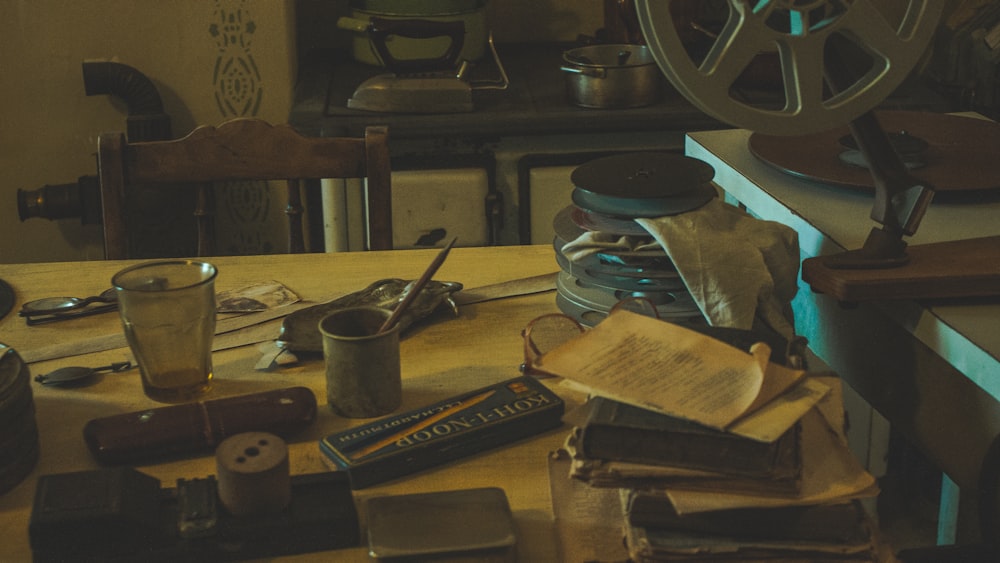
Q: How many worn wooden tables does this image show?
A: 1